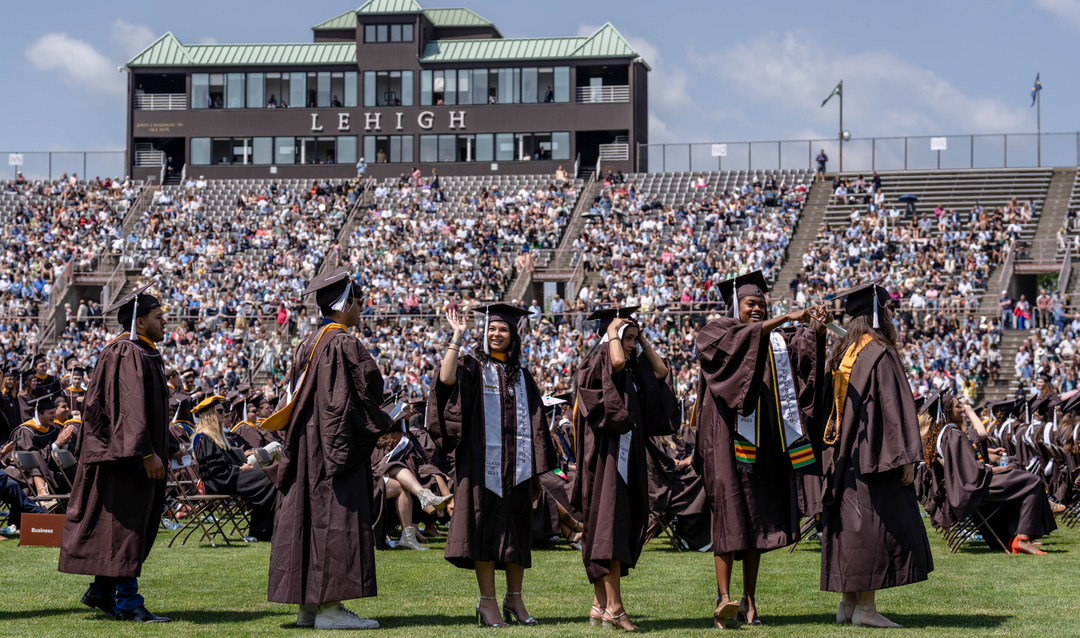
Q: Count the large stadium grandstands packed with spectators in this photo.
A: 1